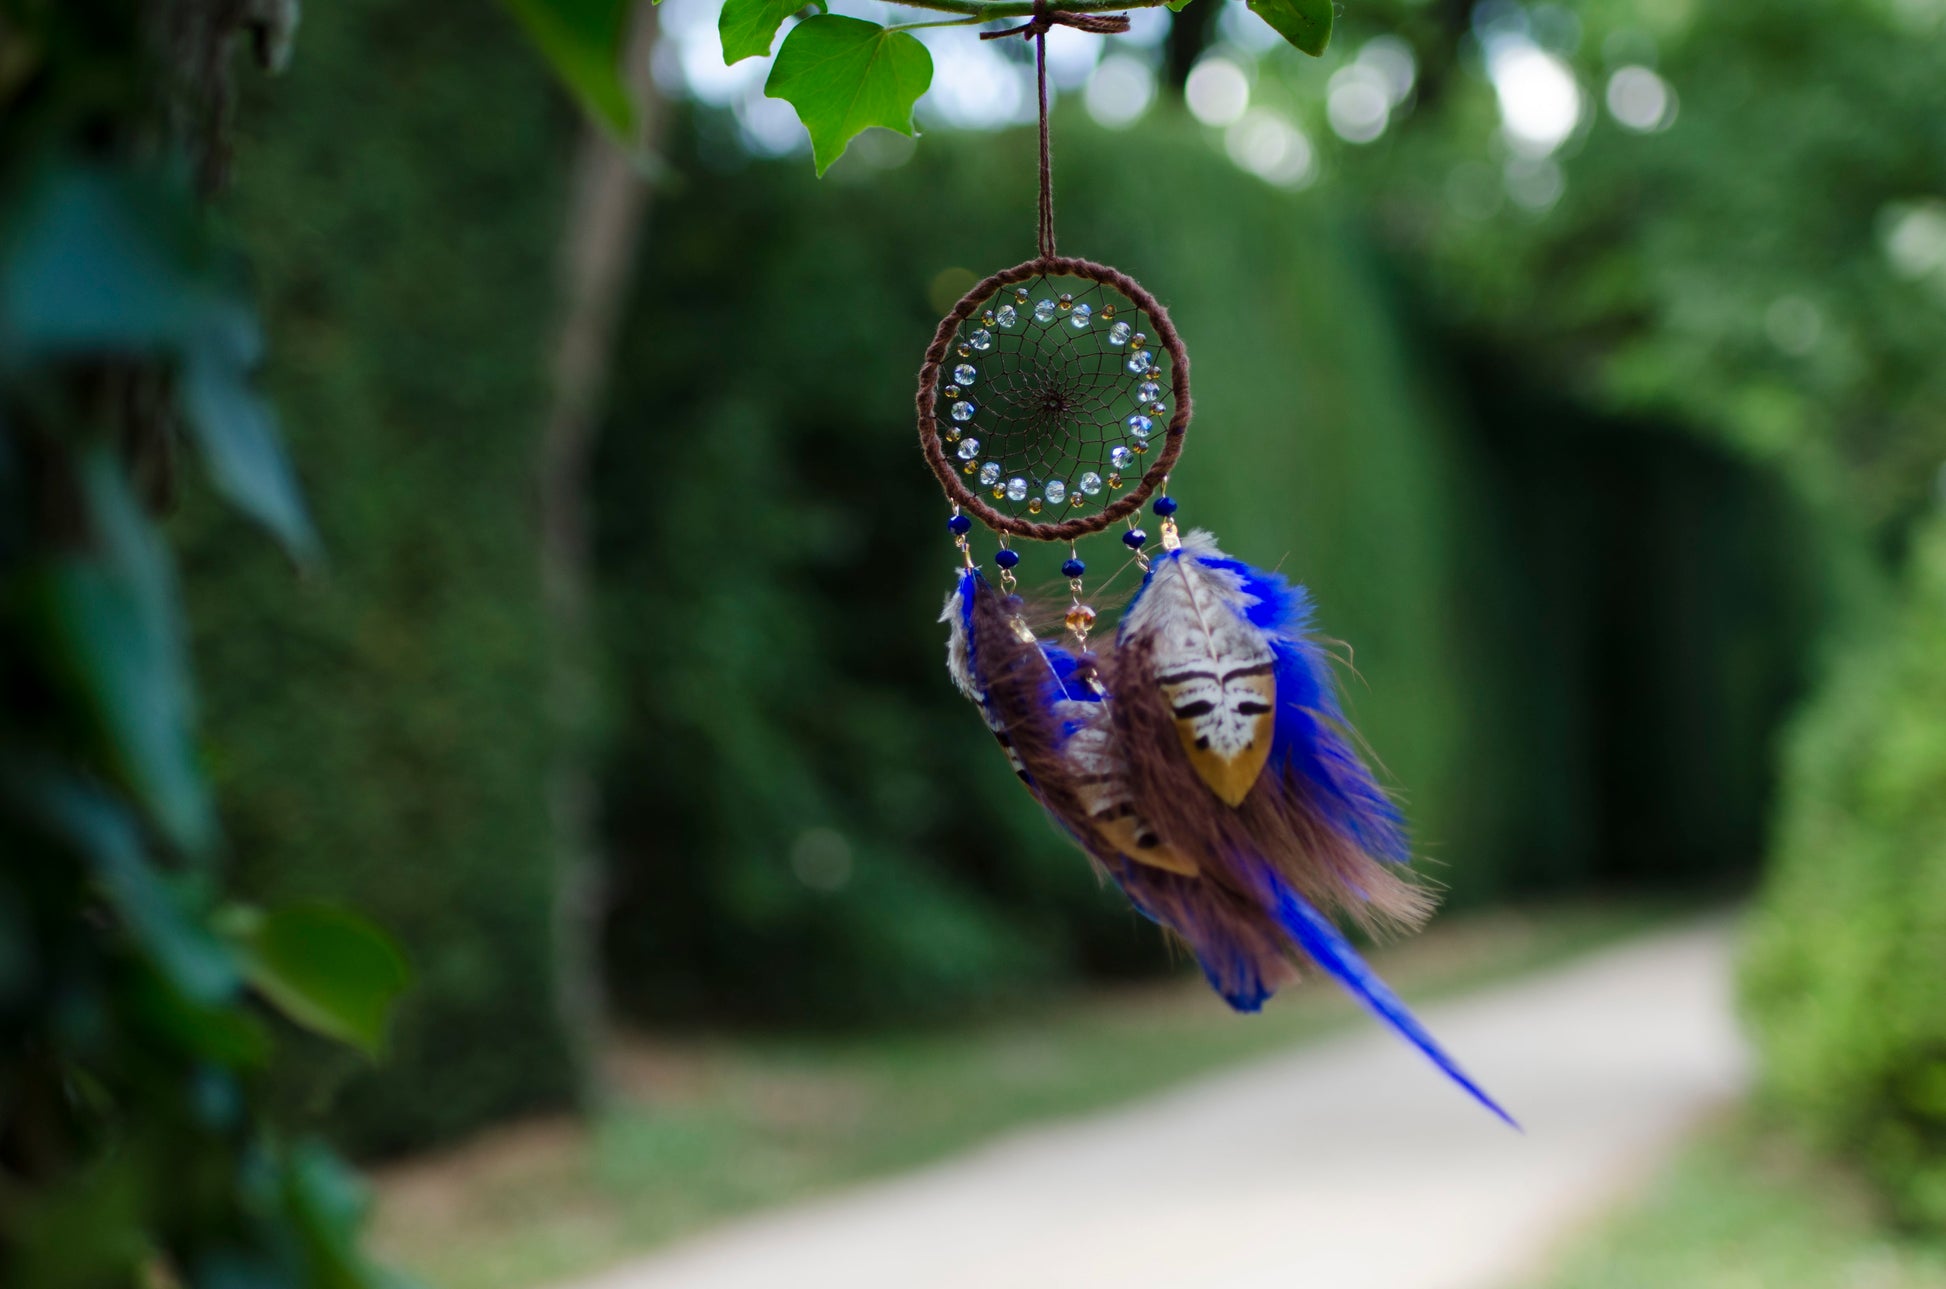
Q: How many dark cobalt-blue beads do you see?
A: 5